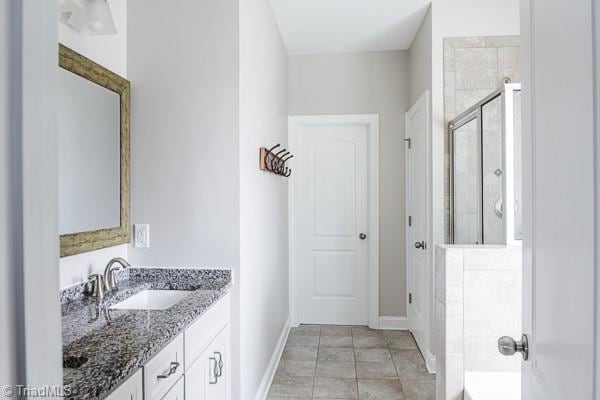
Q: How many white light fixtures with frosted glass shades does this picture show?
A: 1